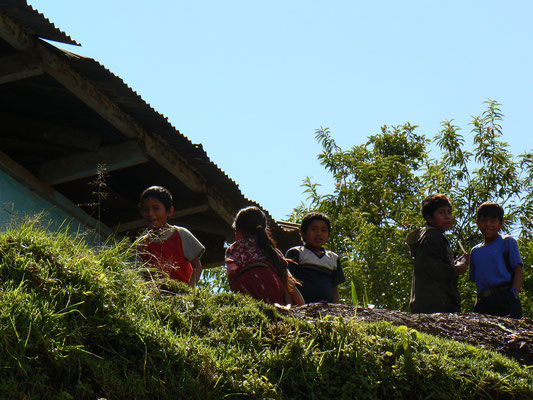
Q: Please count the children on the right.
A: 2